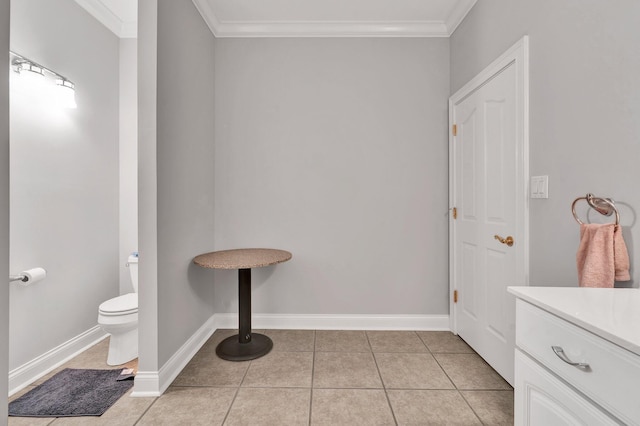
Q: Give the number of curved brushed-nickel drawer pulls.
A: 1